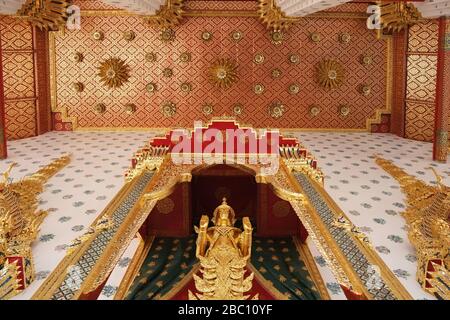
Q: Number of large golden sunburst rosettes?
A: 3